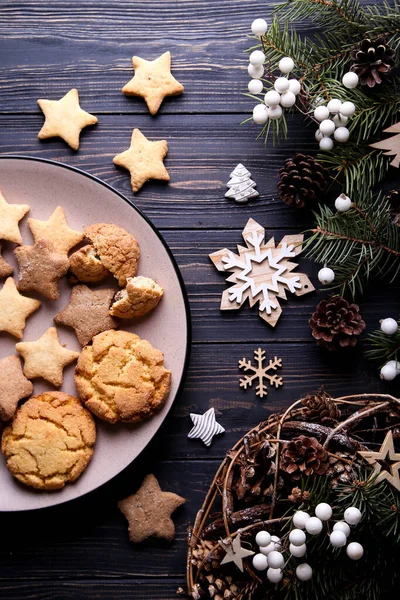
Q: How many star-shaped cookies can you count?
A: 12